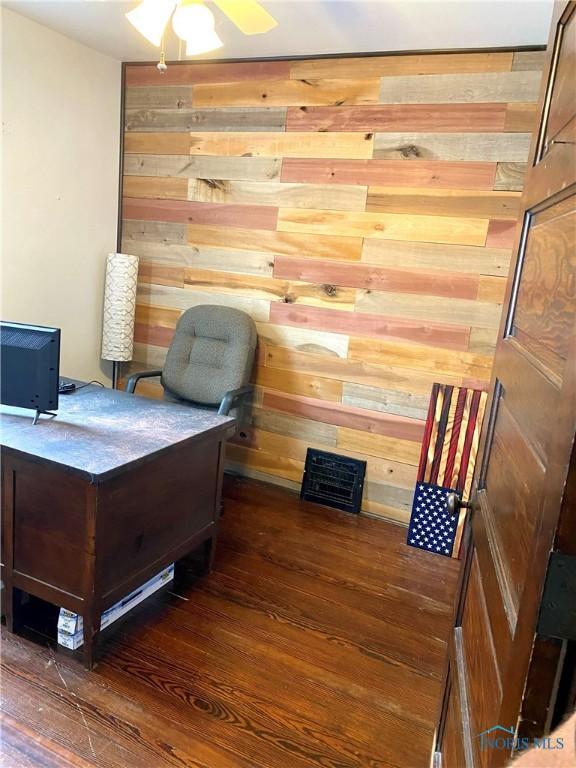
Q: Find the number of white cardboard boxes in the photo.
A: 2